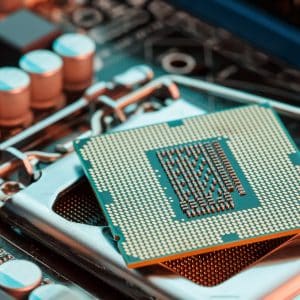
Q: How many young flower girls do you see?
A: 0